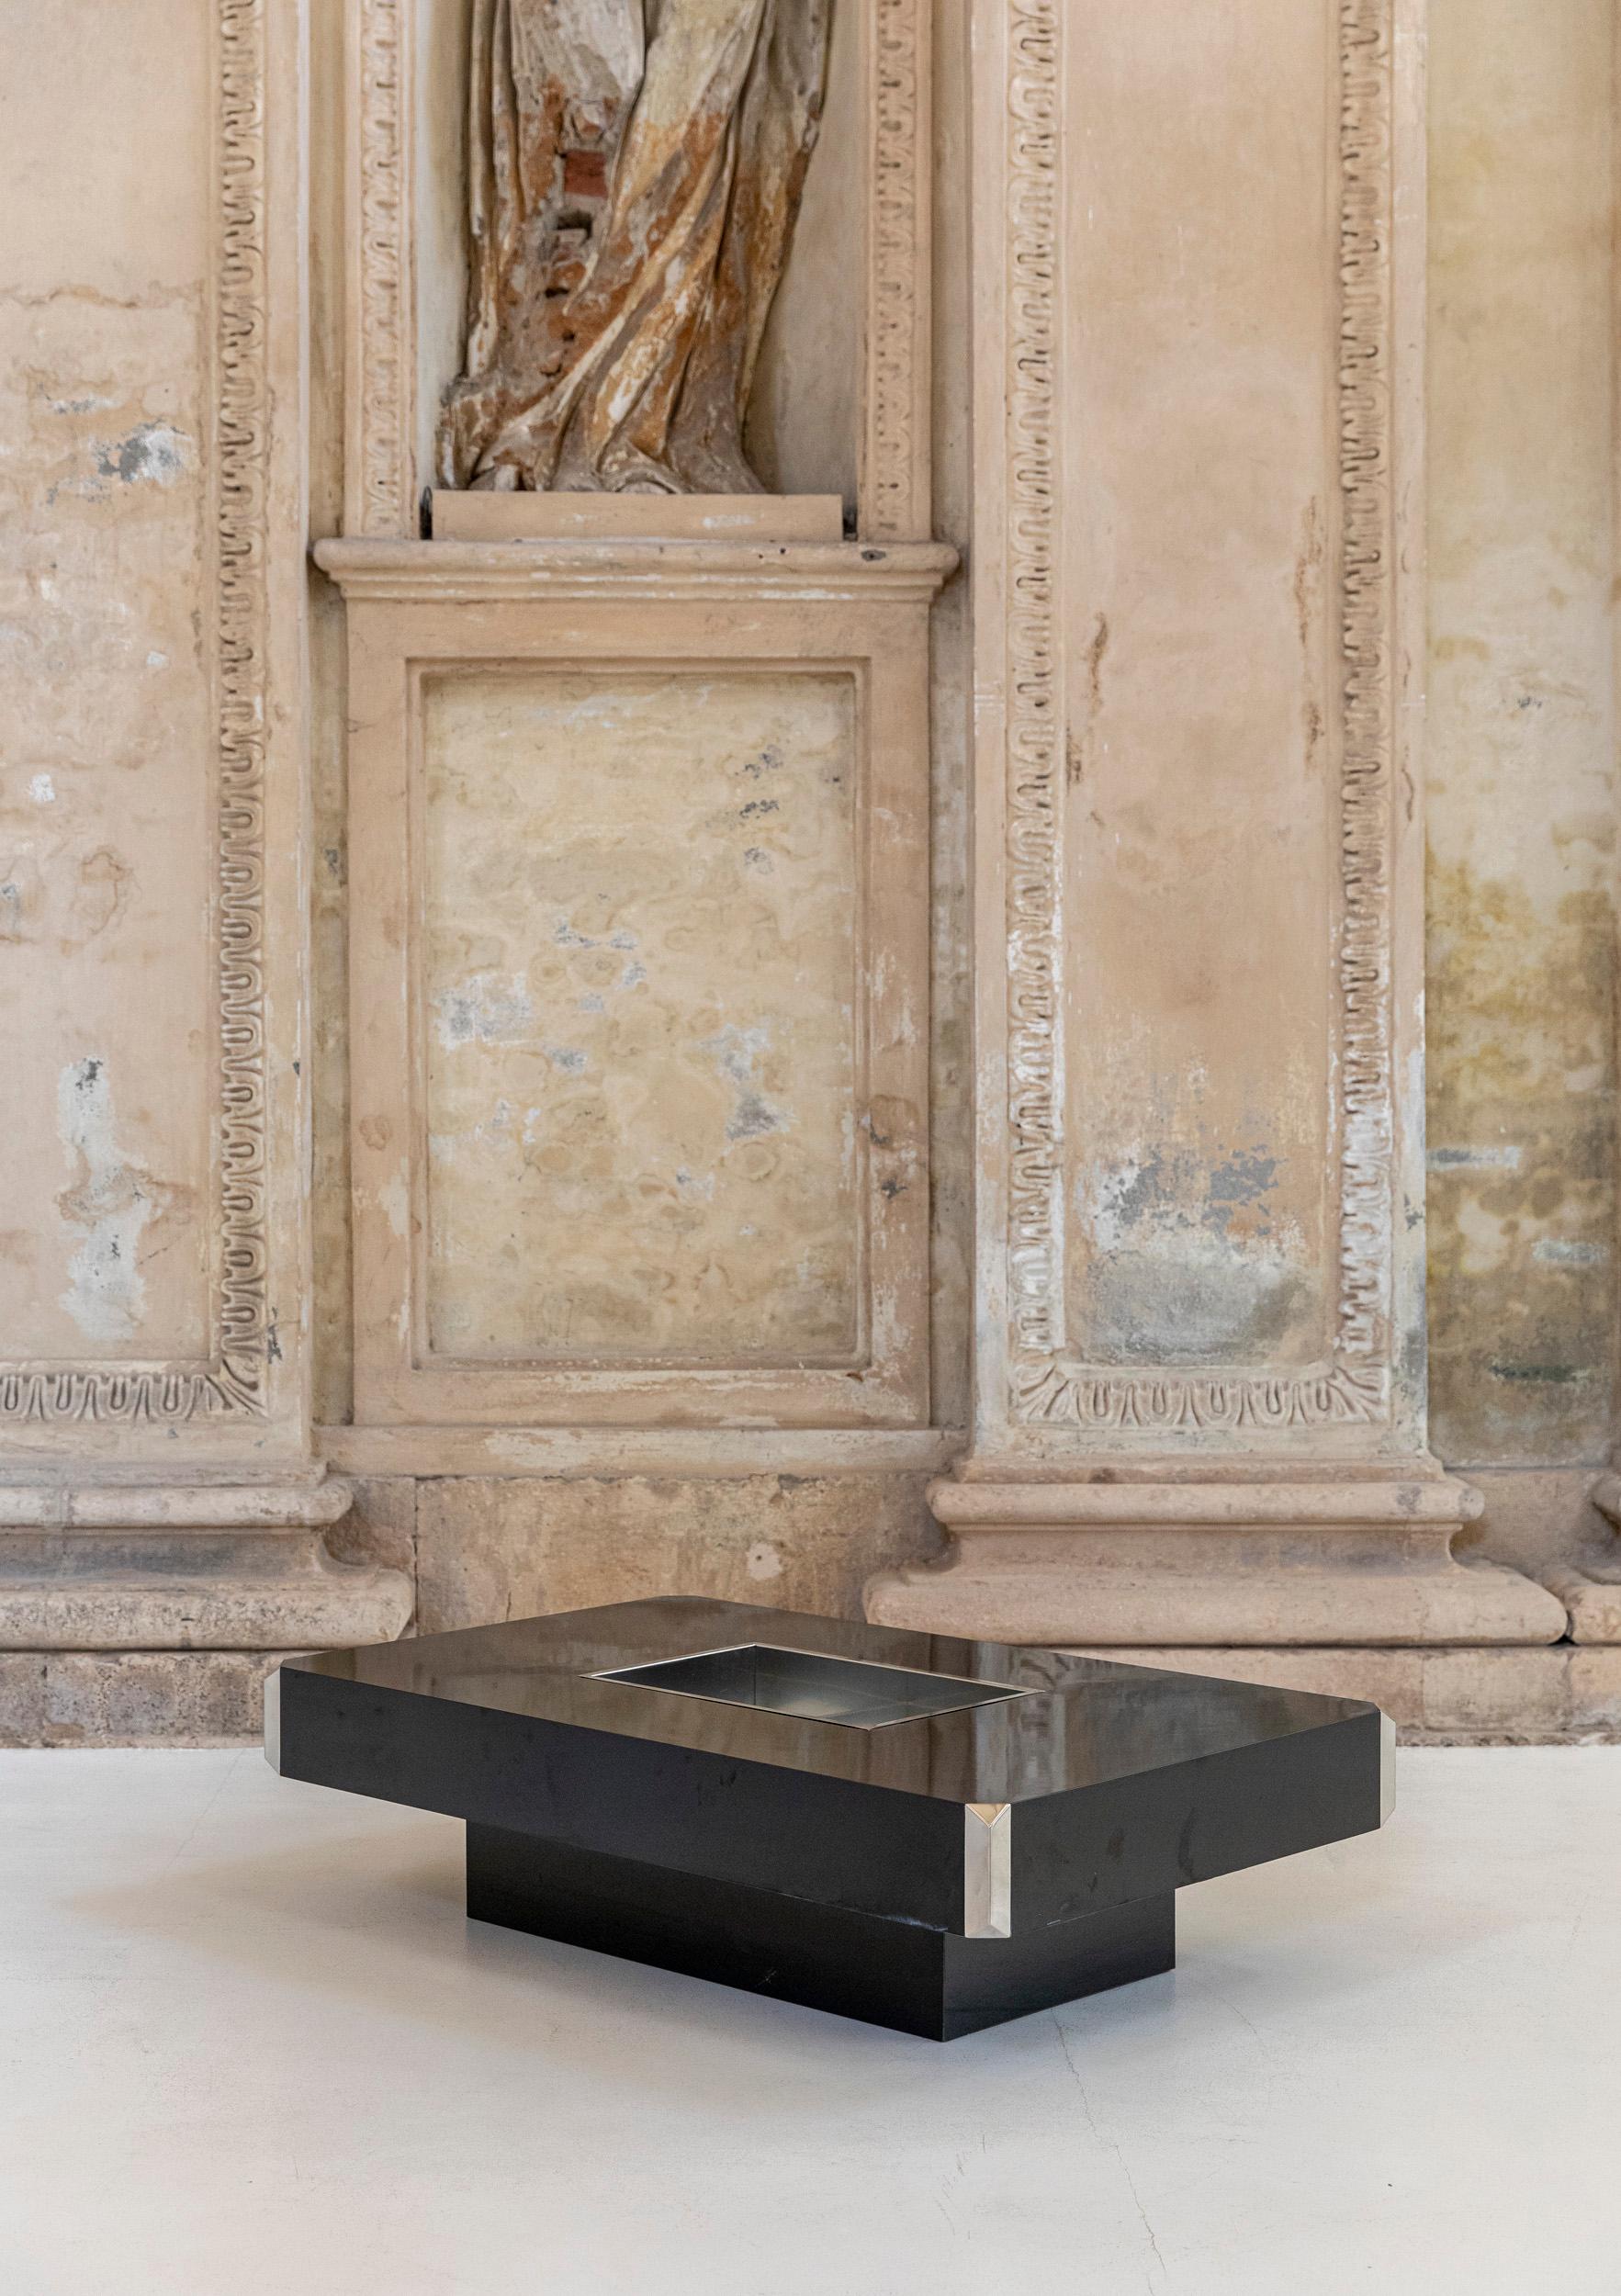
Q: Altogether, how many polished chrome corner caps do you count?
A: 3